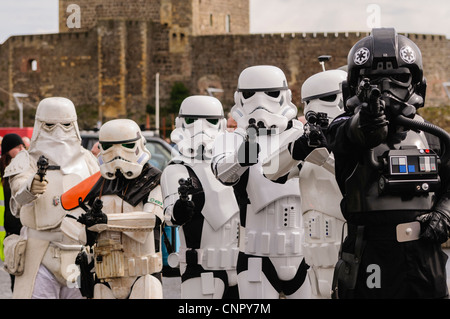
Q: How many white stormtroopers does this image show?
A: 5